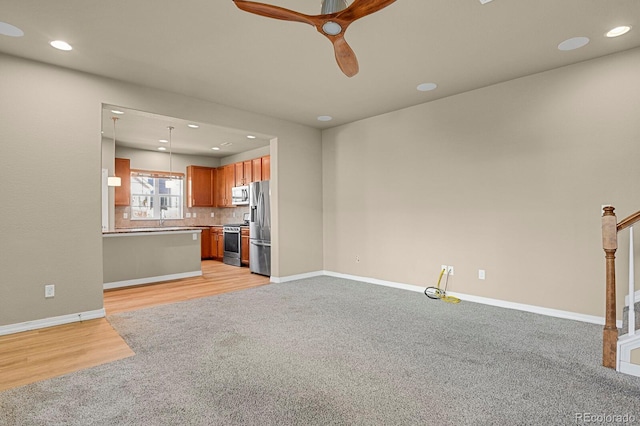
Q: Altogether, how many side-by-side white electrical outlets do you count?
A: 2